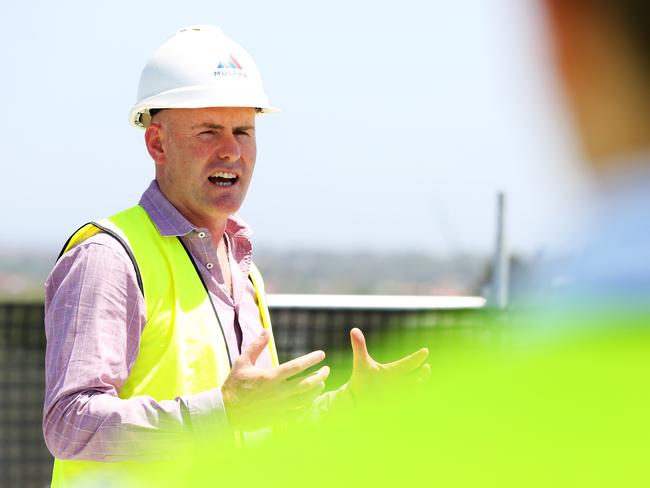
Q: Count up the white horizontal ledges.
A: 1